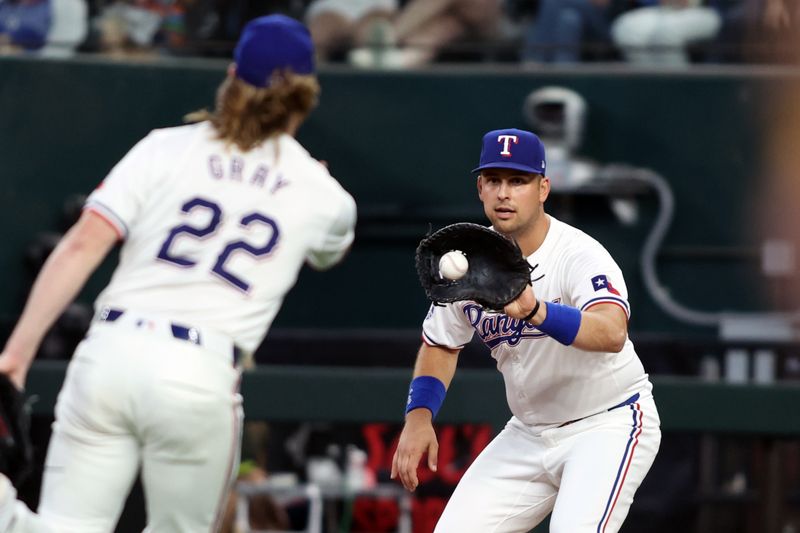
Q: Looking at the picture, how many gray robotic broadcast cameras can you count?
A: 1